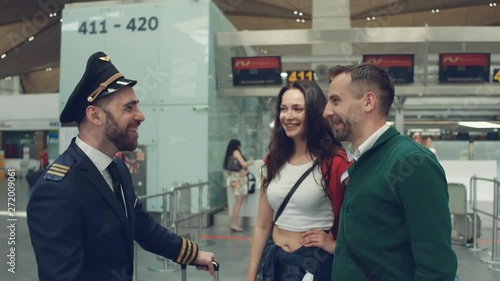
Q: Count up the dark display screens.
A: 3